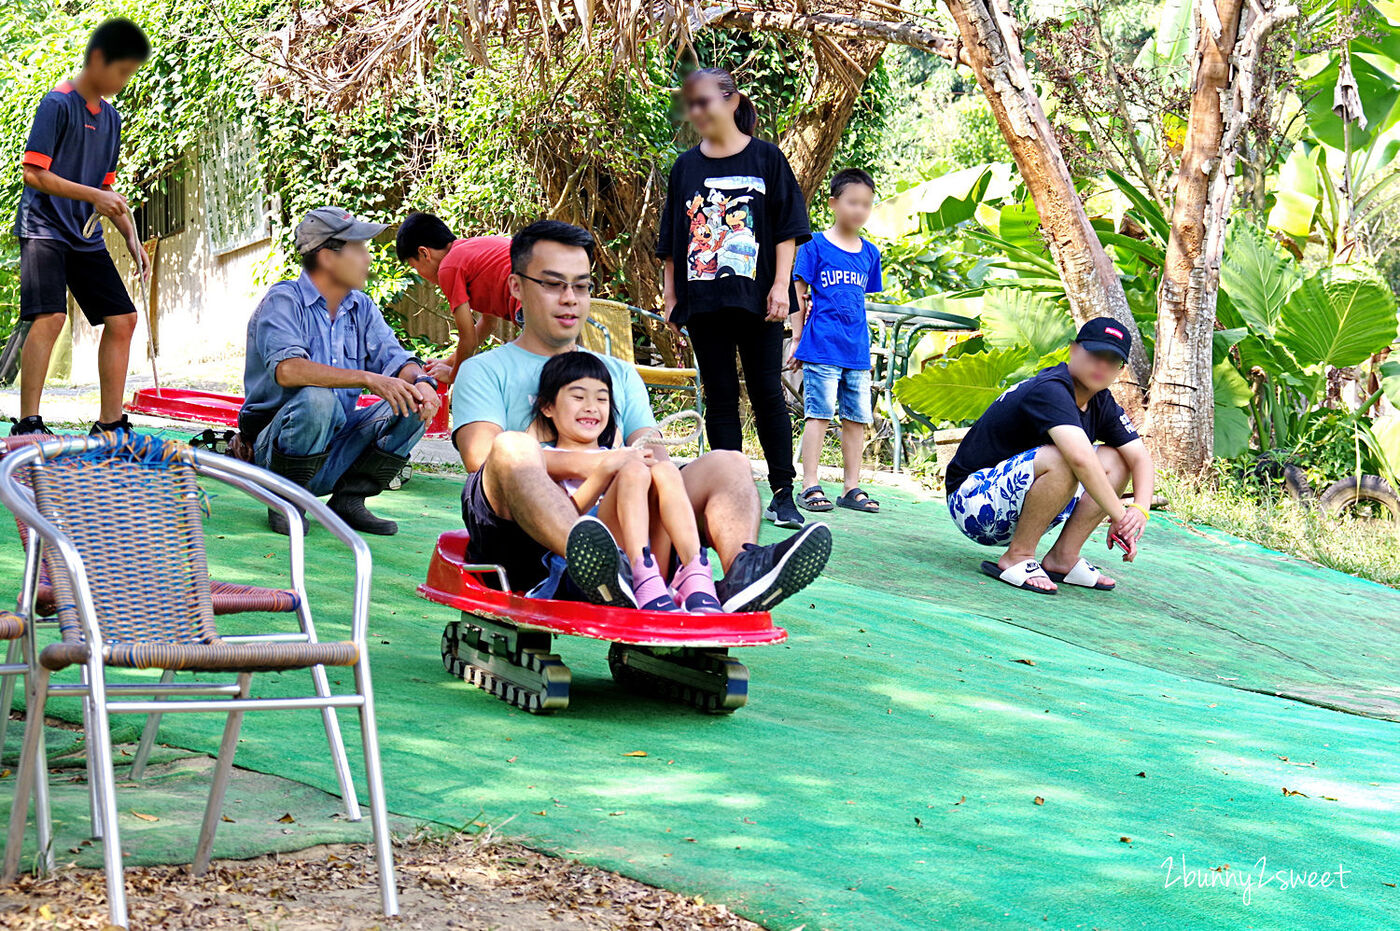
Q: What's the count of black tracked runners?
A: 2